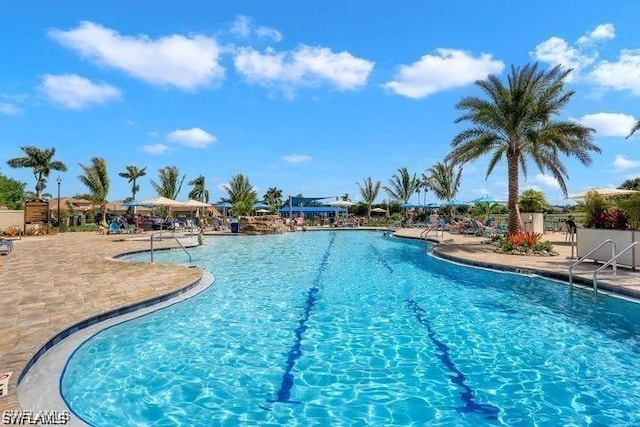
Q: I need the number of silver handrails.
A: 5